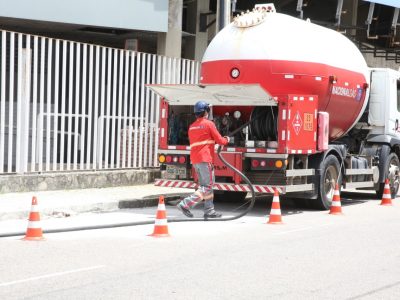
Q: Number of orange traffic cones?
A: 5